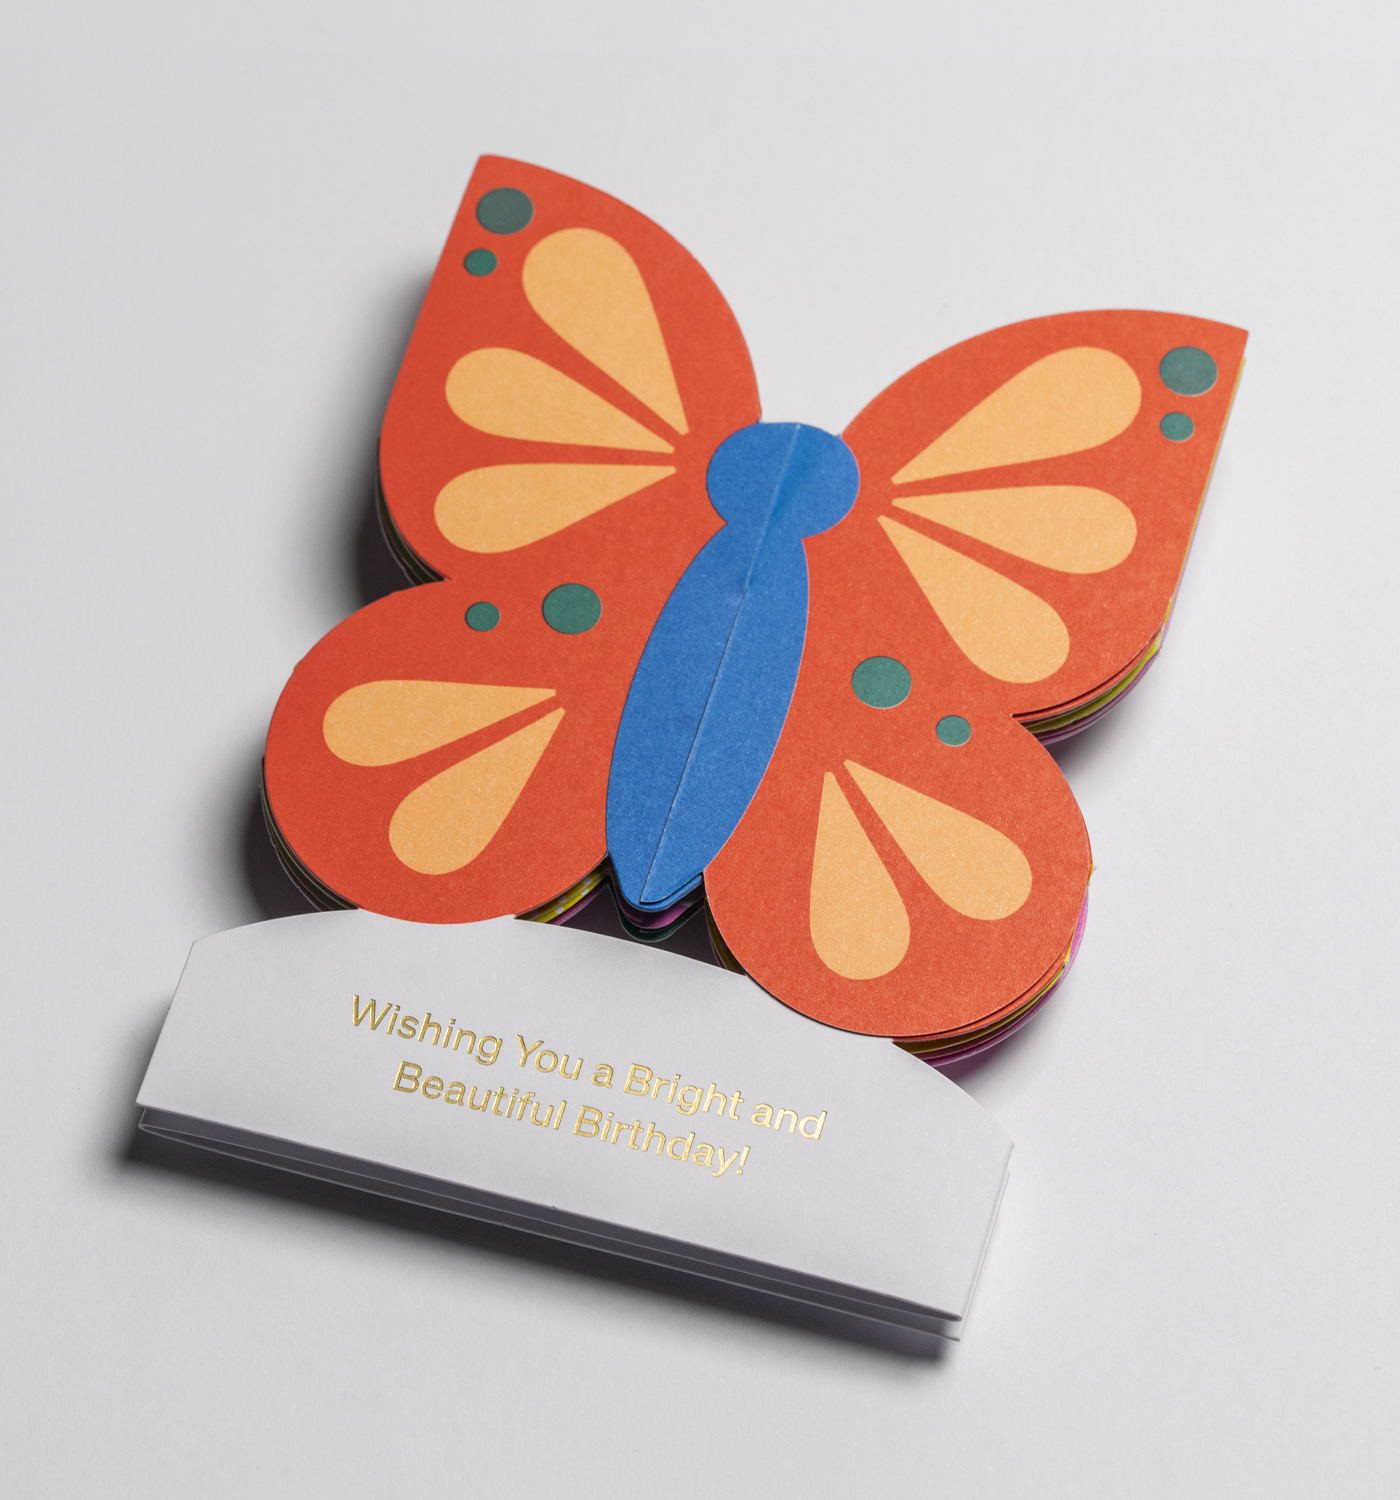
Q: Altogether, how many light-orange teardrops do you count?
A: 10